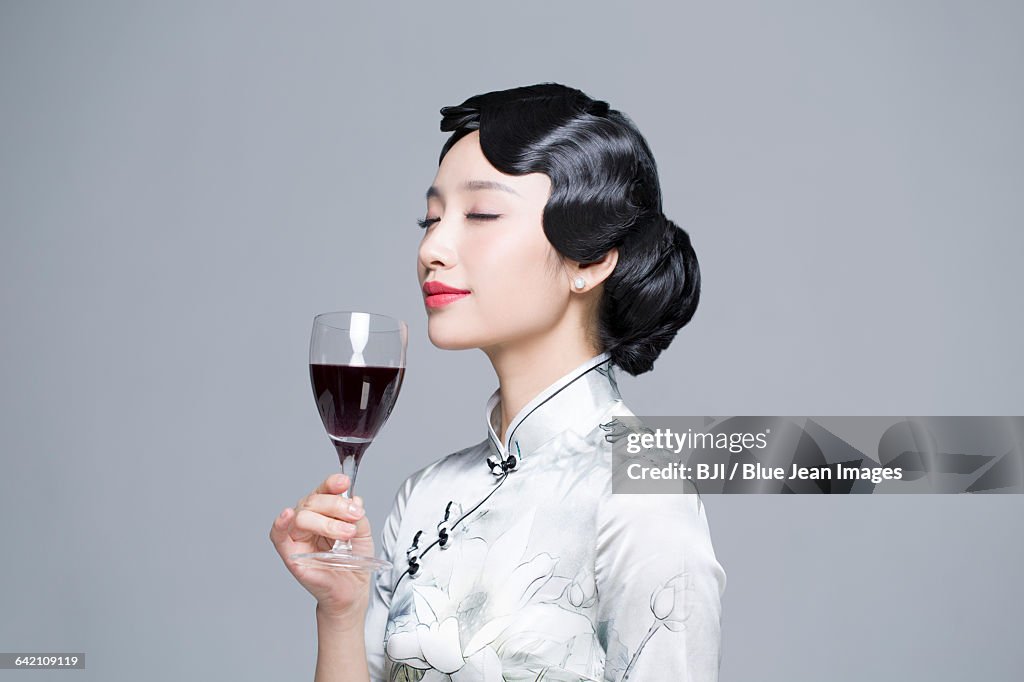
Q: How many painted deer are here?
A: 0